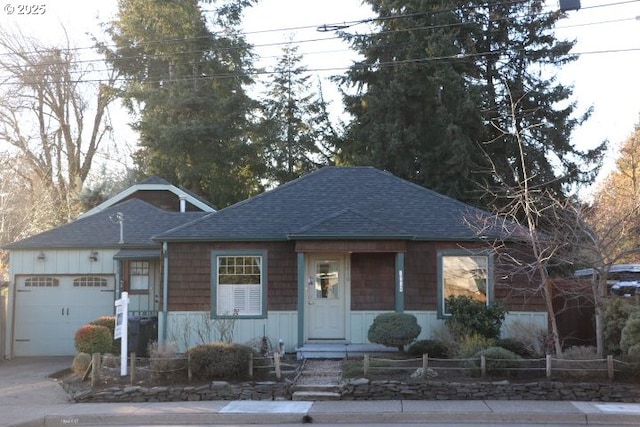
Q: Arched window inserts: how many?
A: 2